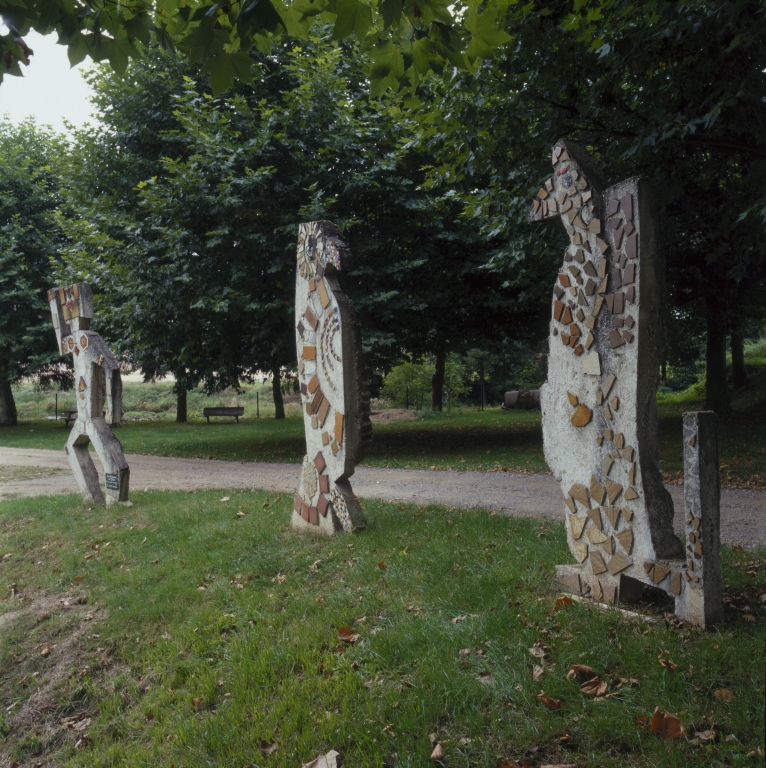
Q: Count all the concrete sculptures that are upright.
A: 3